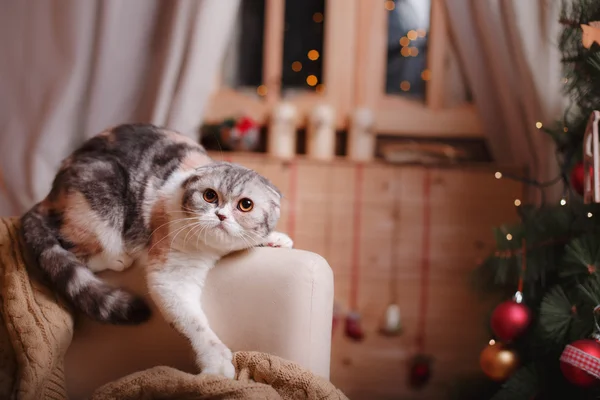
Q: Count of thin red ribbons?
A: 3